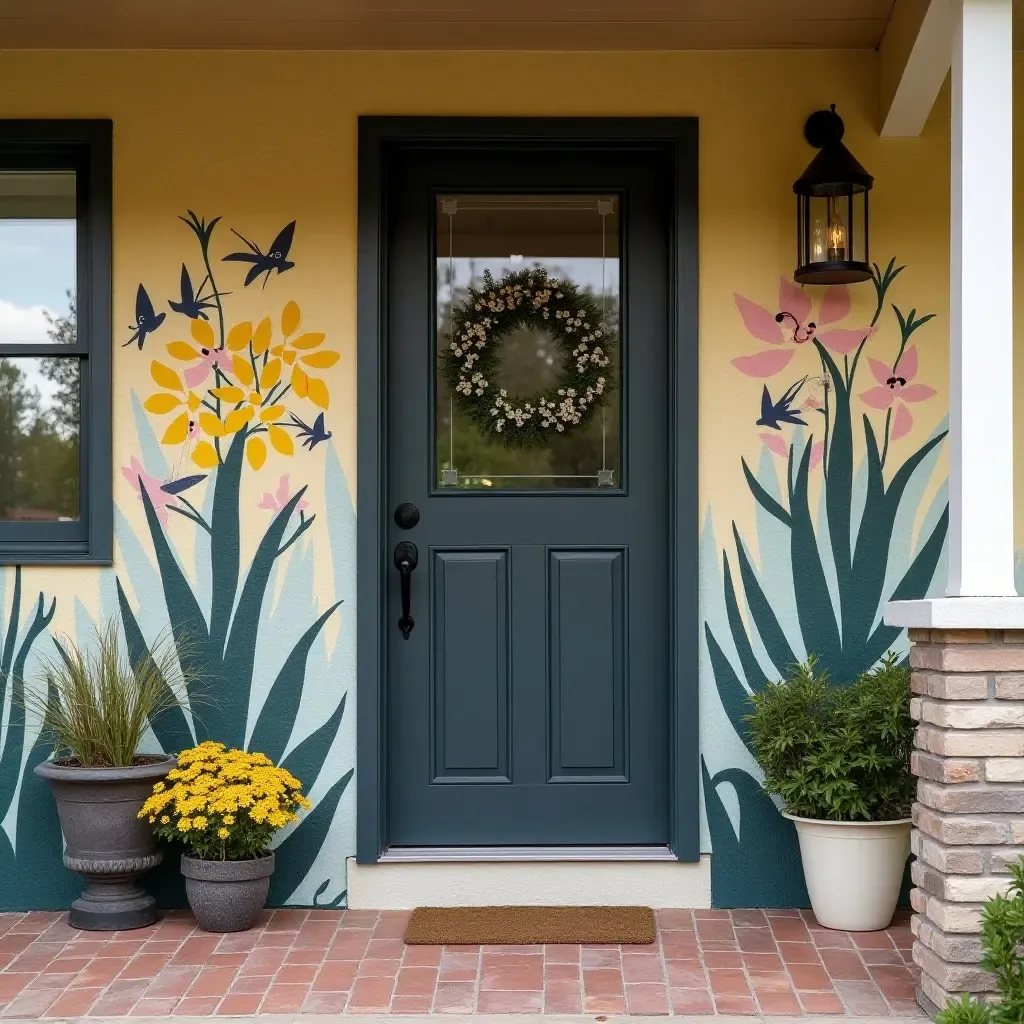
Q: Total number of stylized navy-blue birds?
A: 5